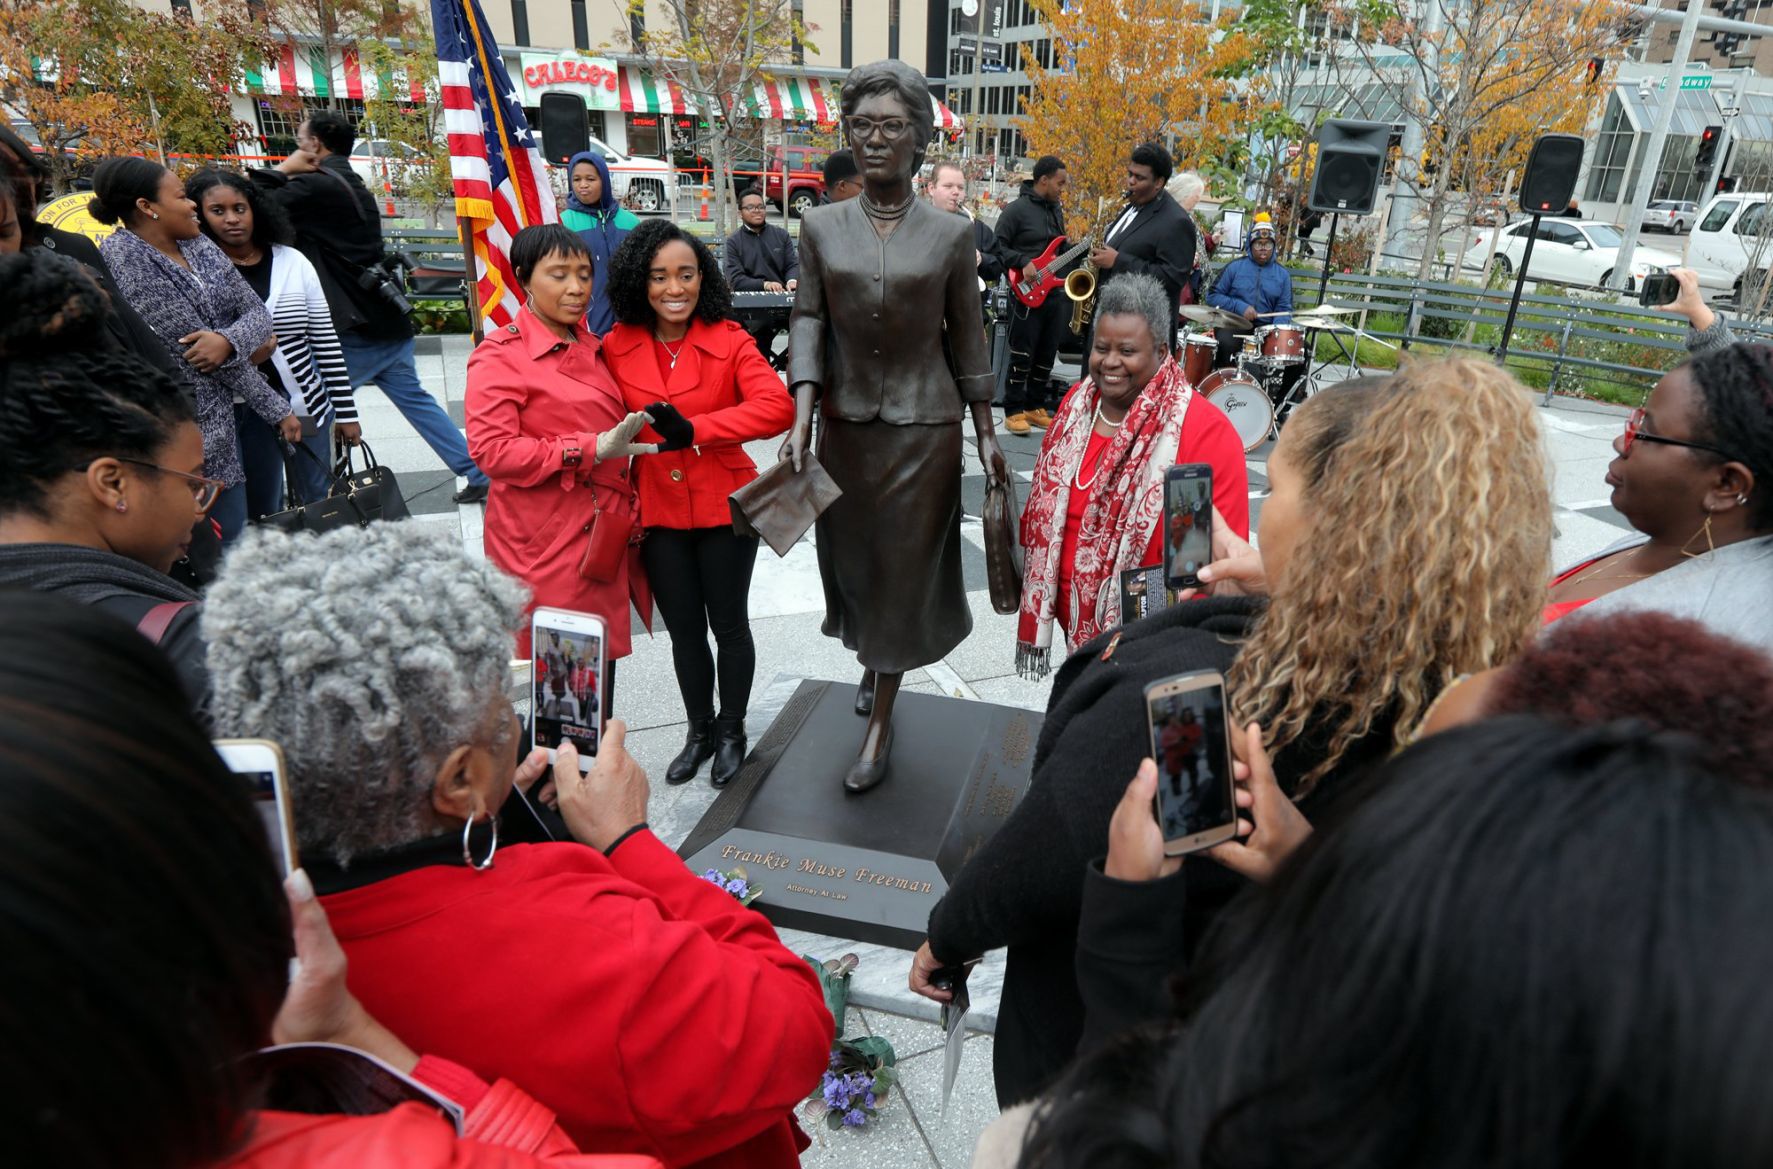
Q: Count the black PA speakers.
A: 3